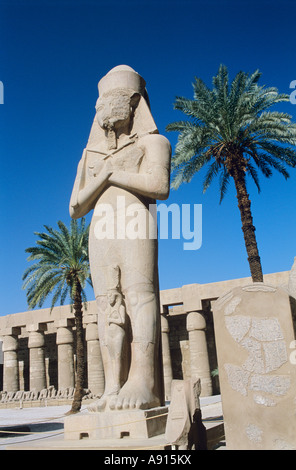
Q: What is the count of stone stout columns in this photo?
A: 6